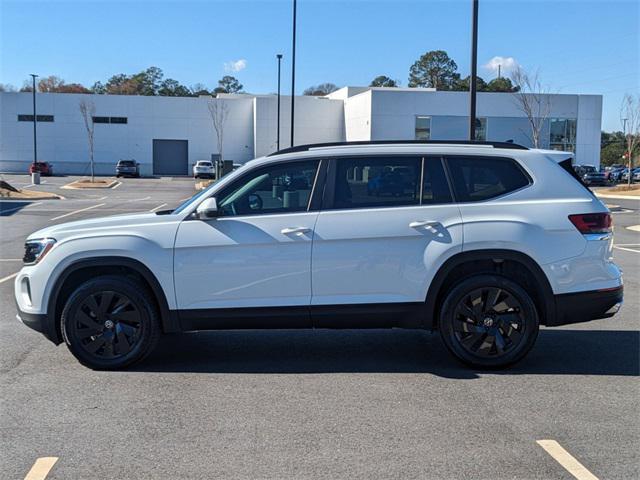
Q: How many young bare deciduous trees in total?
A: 4